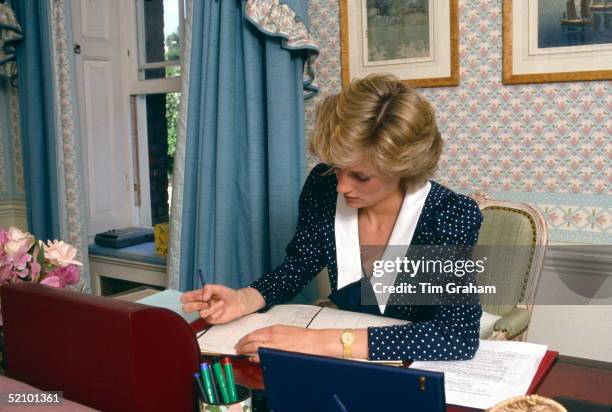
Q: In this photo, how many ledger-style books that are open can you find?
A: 1